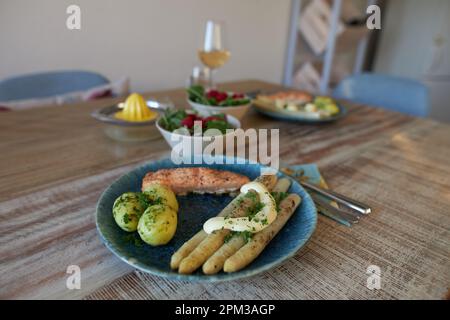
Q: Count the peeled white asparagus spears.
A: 4